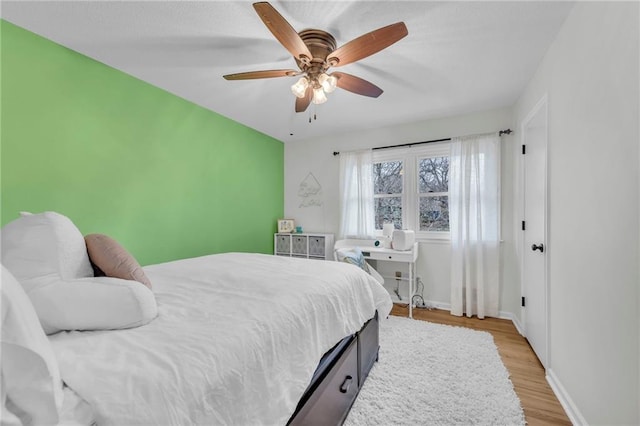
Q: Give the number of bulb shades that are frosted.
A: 3